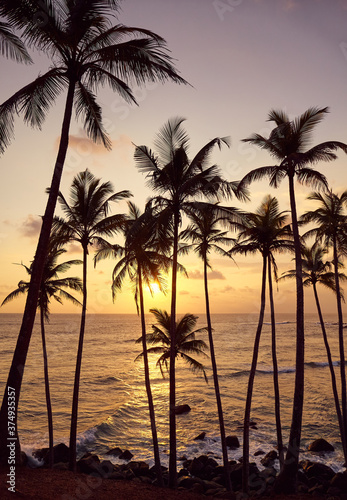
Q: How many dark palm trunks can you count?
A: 11